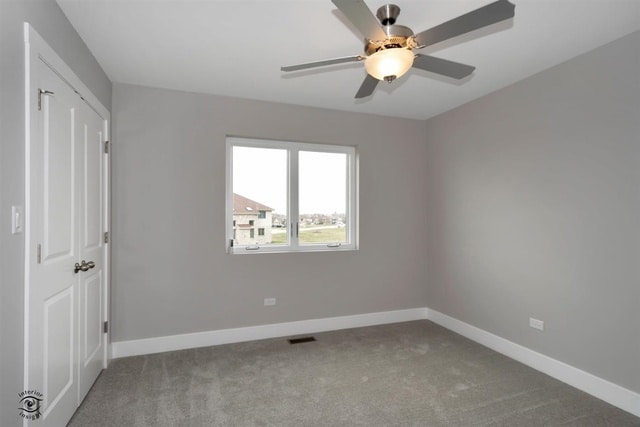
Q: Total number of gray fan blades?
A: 5